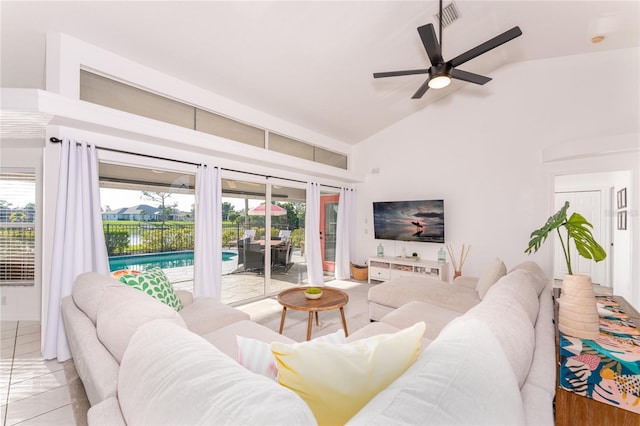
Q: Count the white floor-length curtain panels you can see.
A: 4